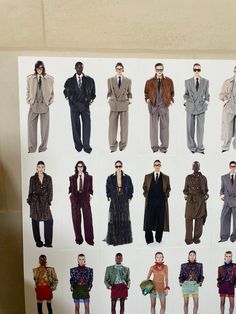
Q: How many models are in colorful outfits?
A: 6